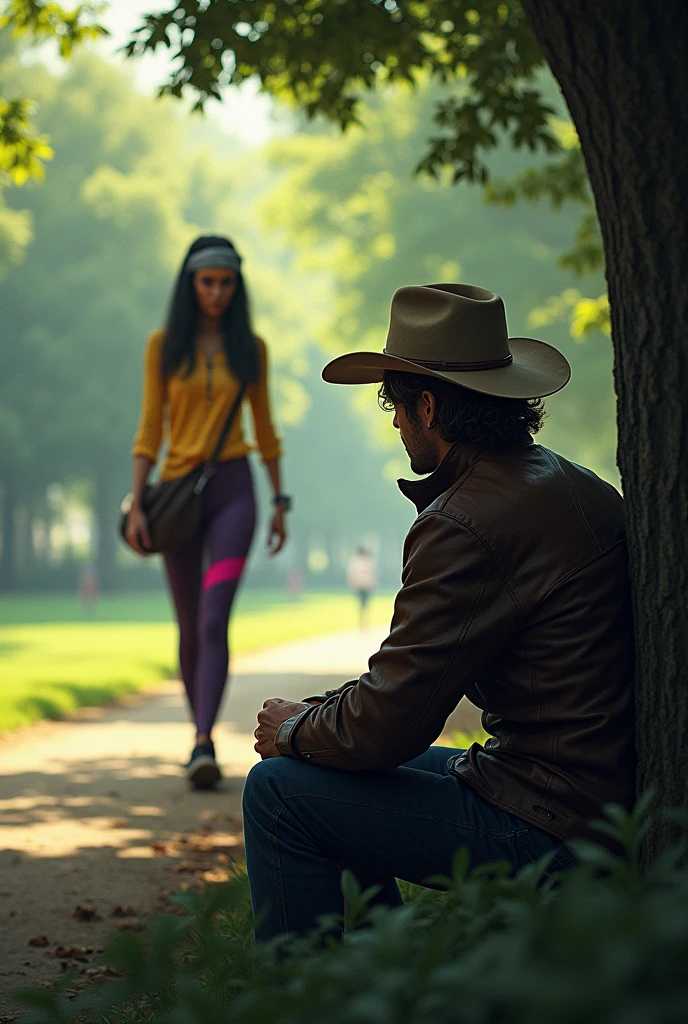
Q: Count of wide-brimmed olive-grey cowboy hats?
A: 1